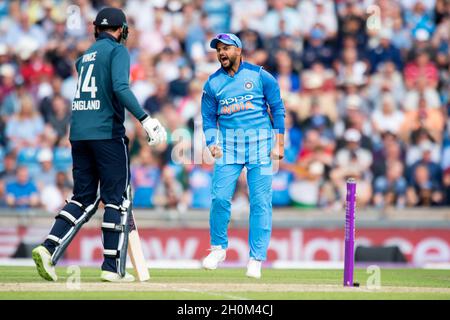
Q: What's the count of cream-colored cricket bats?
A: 1